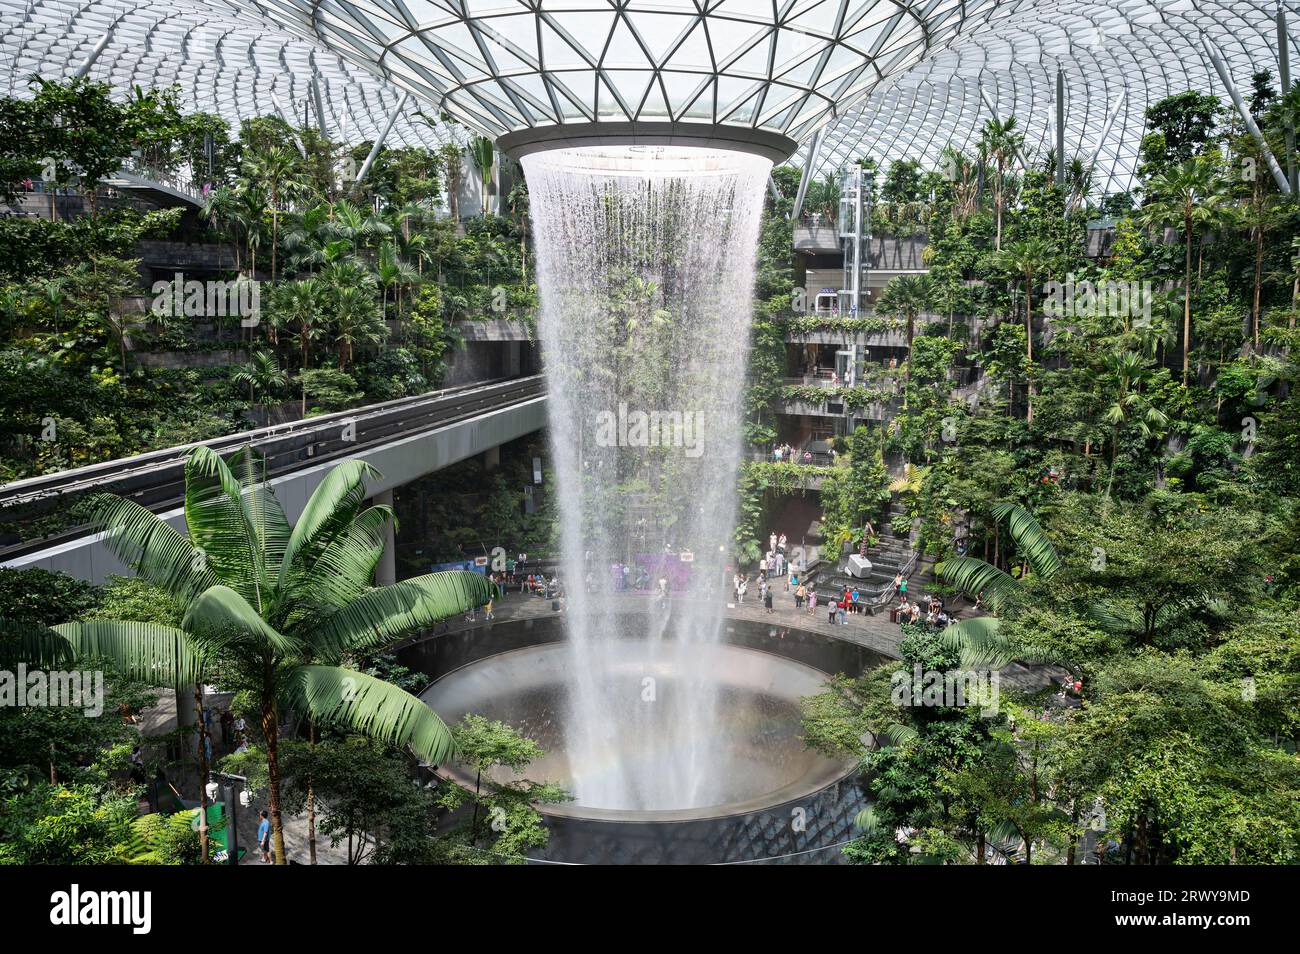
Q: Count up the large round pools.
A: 1